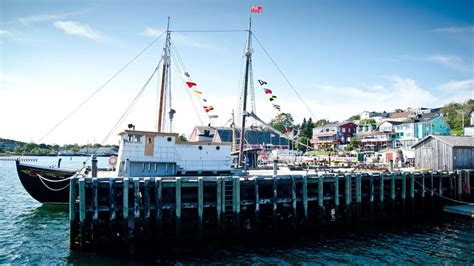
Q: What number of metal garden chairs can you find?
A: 0